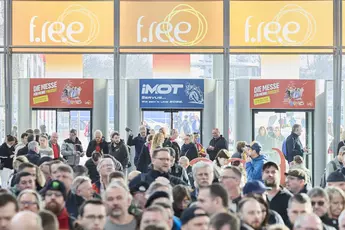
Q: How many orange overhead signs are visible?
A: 3